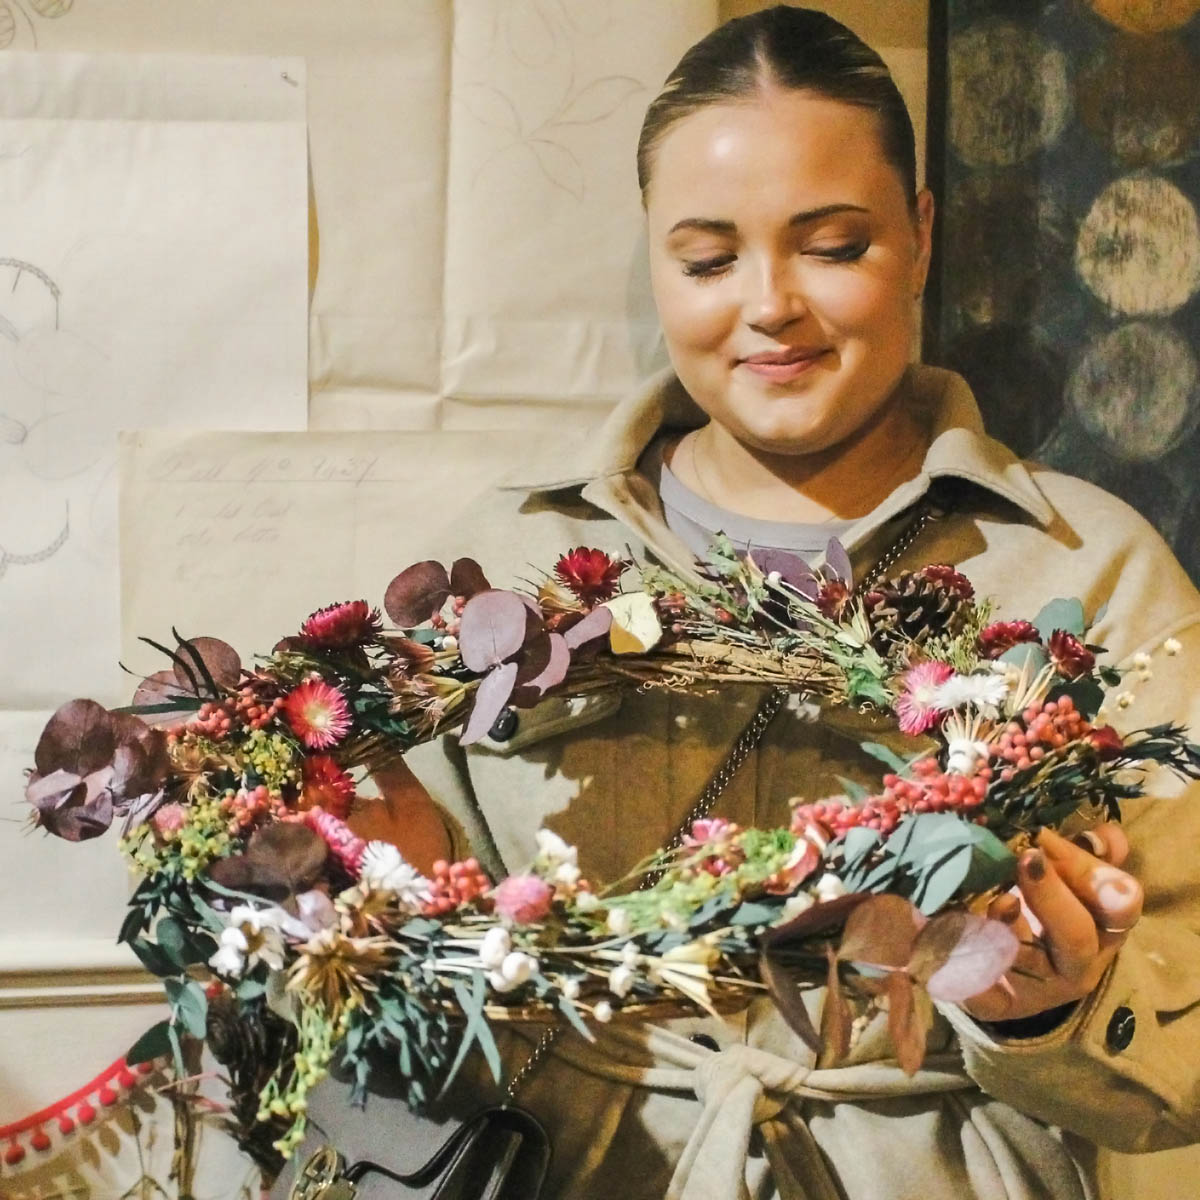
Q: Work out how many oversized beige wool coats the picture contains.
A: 1